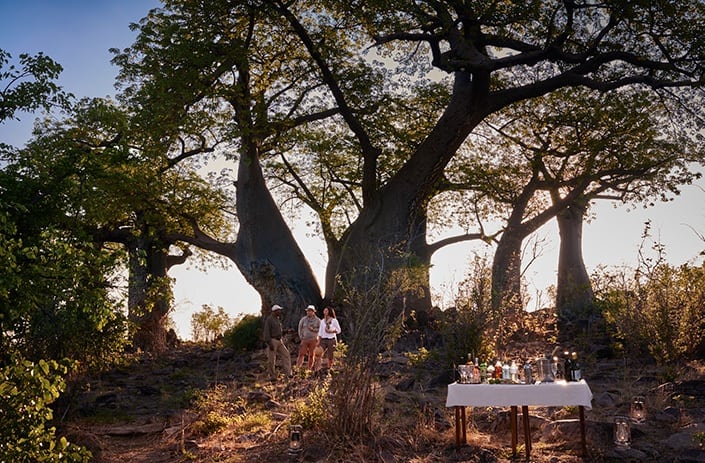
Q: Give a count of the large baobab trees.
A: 5